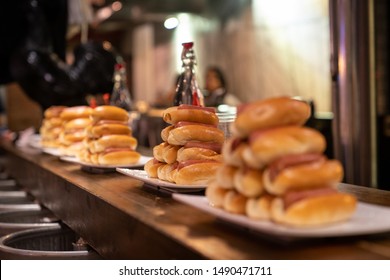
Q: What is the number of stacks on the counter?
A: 5